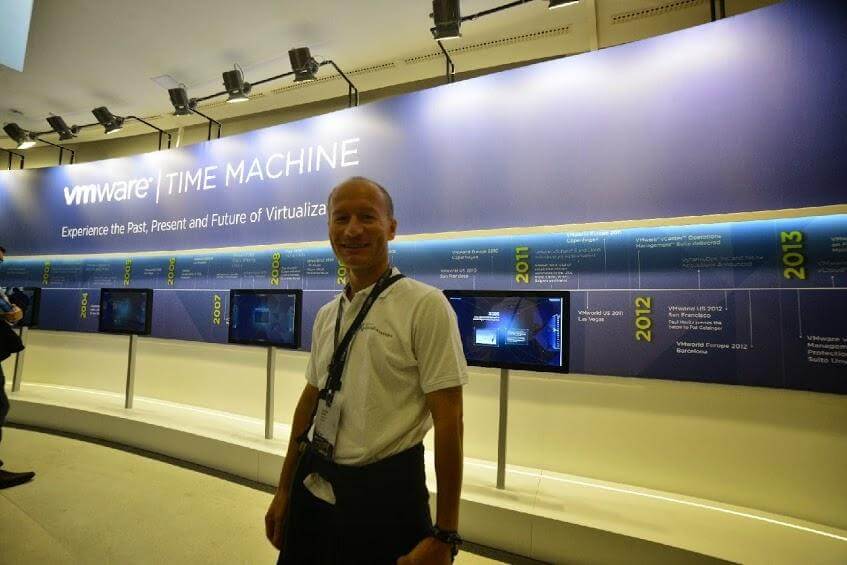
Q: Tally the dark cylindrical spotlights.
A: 8